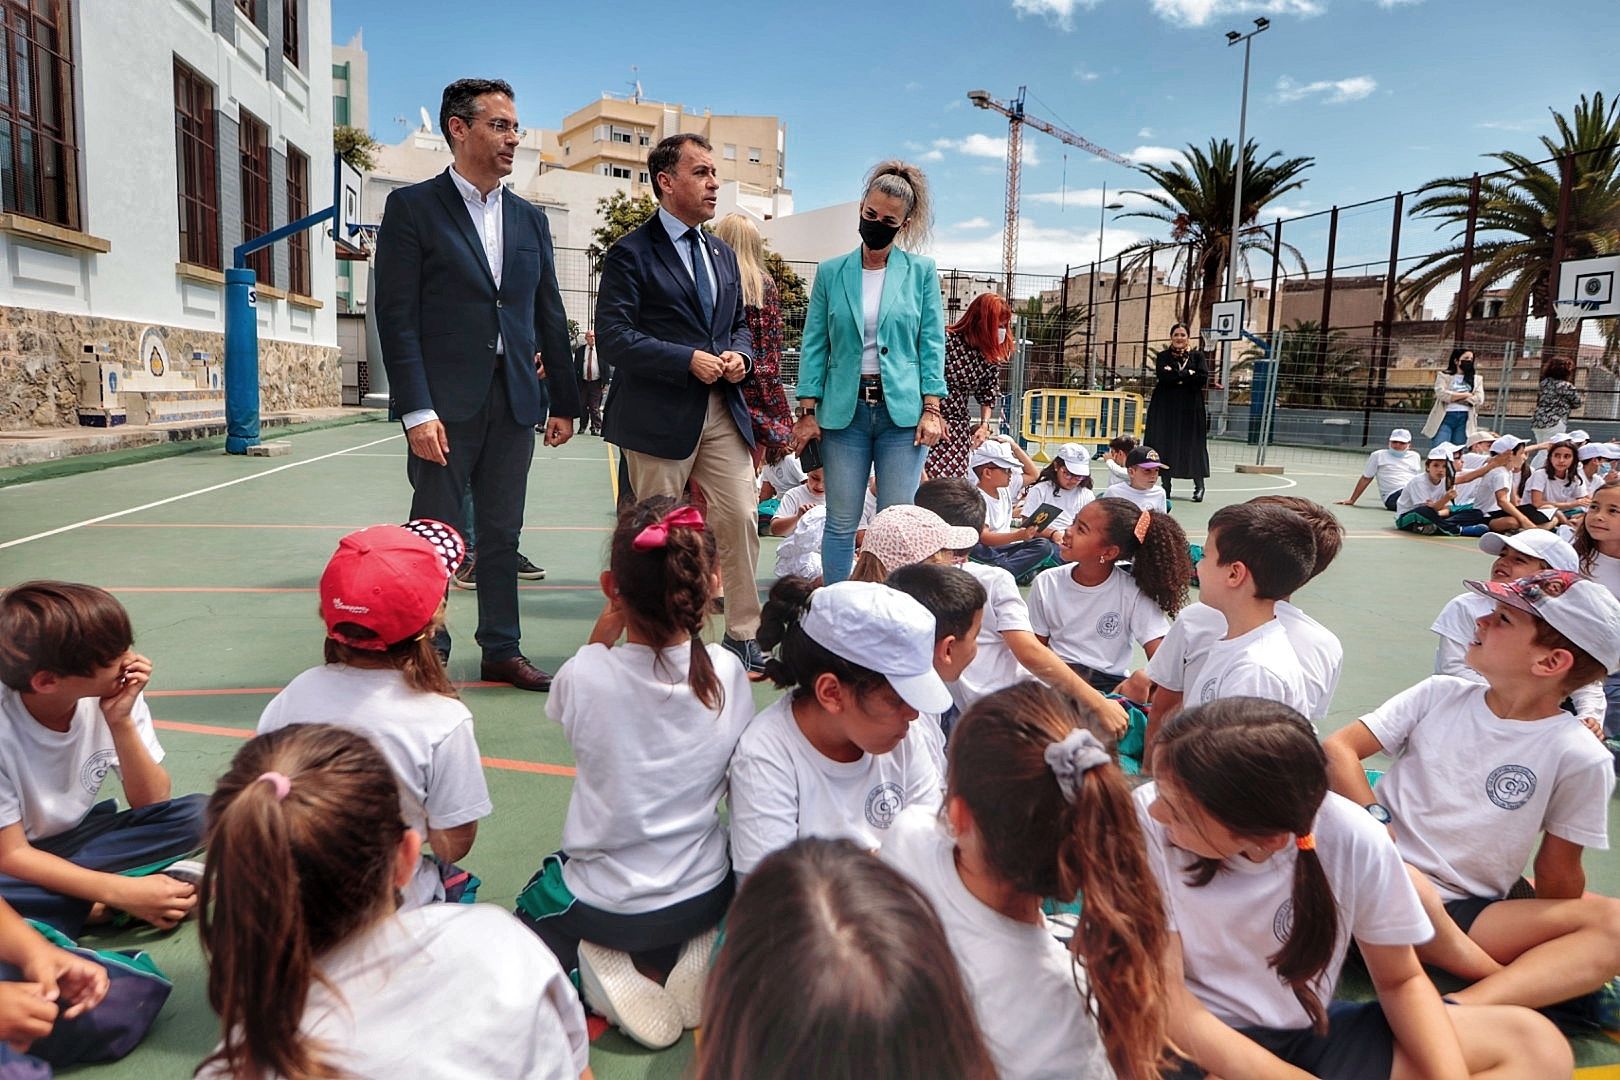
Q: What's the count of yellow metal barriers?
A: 1